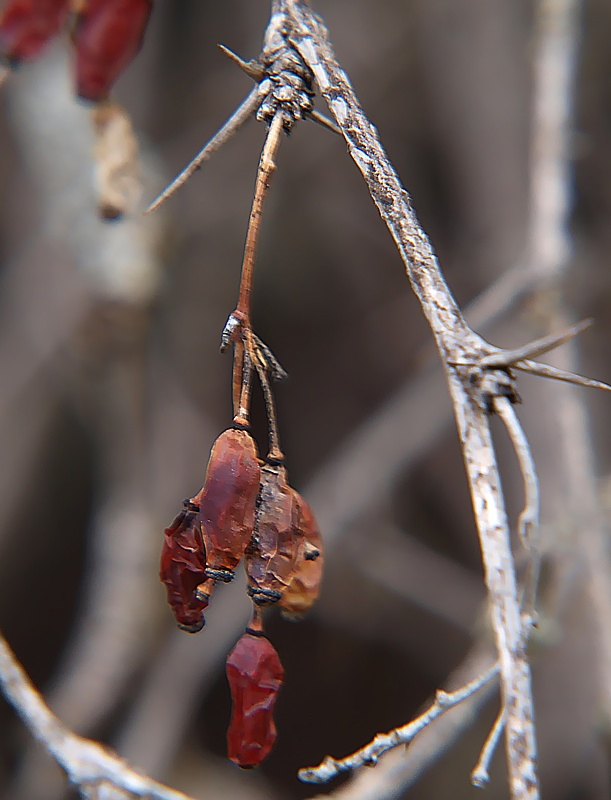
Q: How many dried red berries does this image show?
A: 7